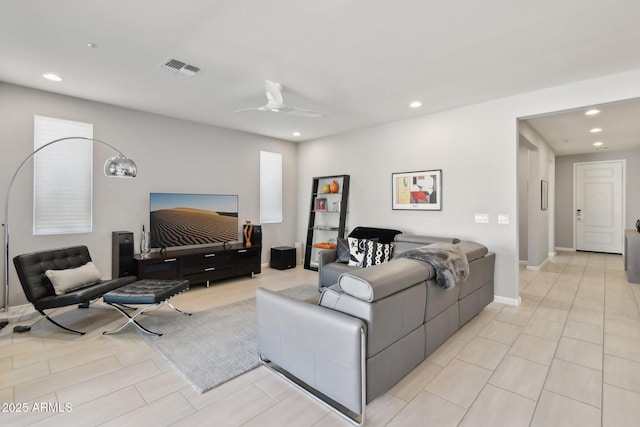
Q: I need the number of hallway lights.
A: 3